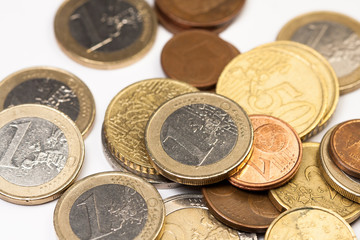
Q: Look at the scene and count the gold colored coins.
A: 5